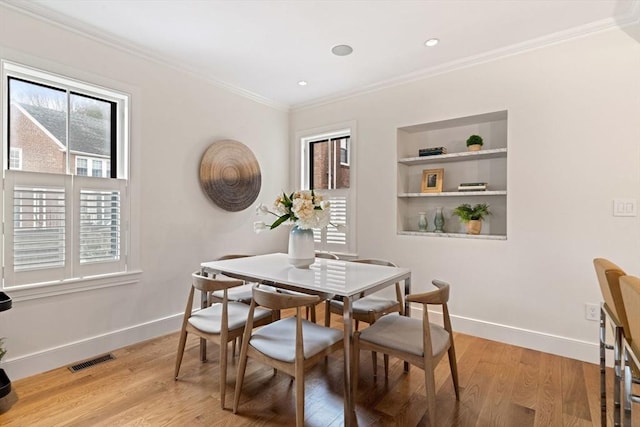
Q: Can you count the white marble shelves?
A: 3